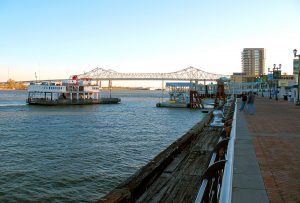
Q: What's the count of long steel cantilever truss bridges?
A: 1